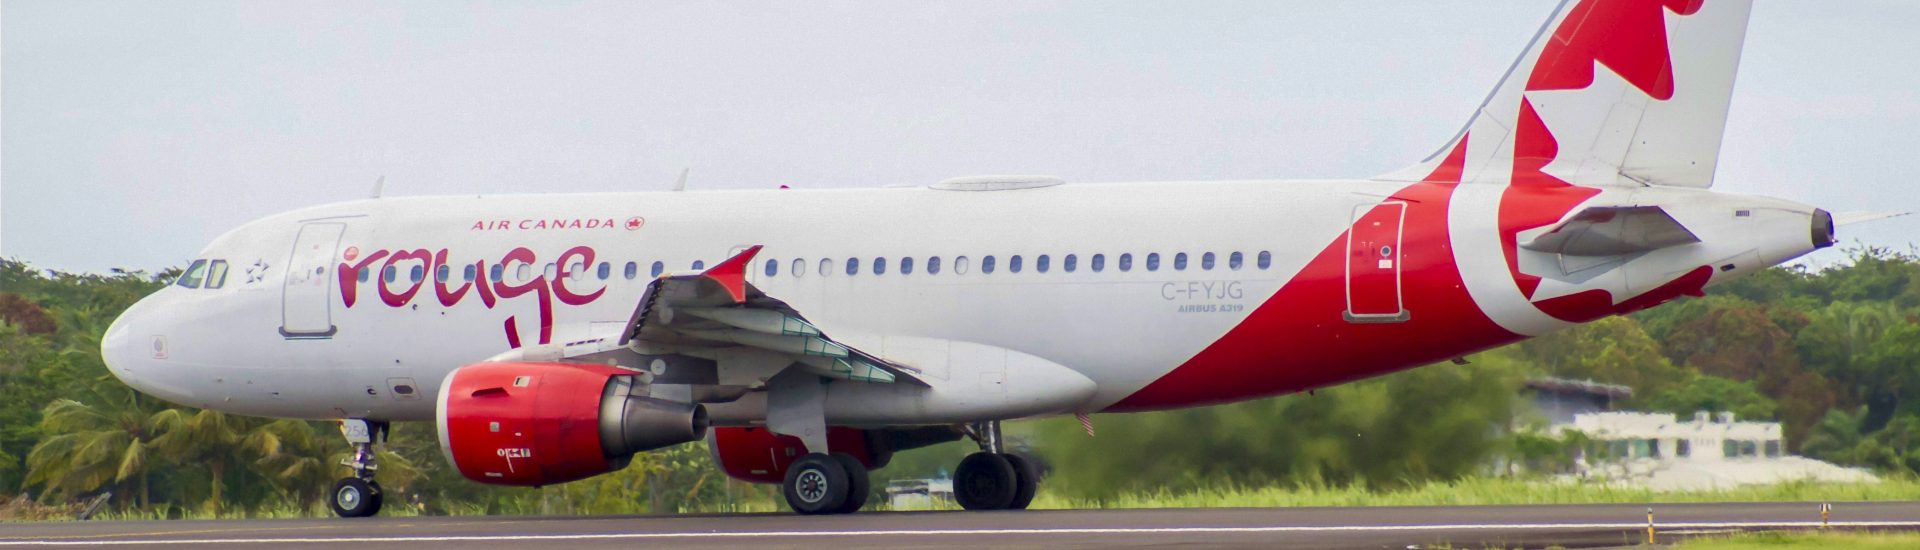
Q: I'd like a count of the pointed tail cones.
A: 1